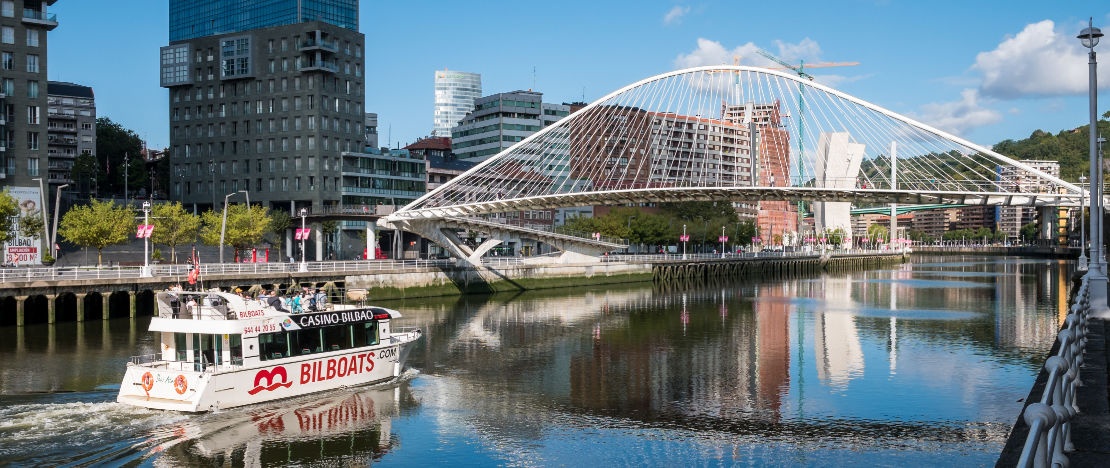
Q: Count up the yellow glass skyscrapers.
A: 0